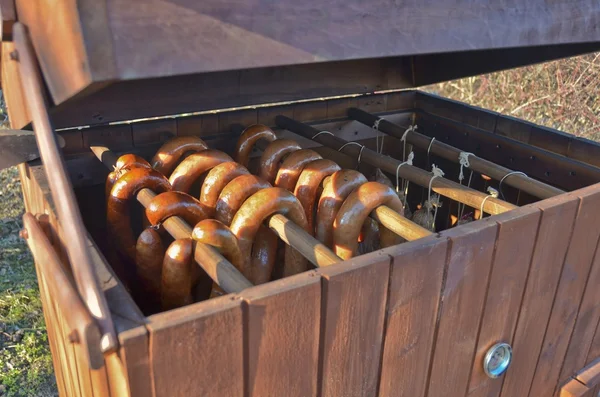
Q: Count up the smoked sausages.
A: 15